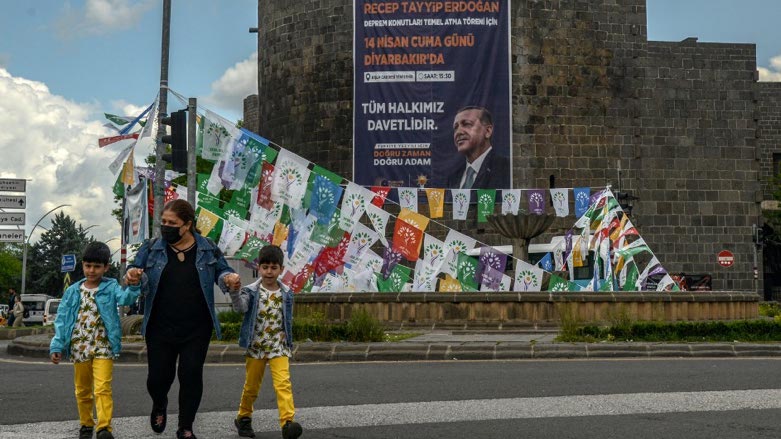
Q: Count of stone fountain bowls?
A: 1